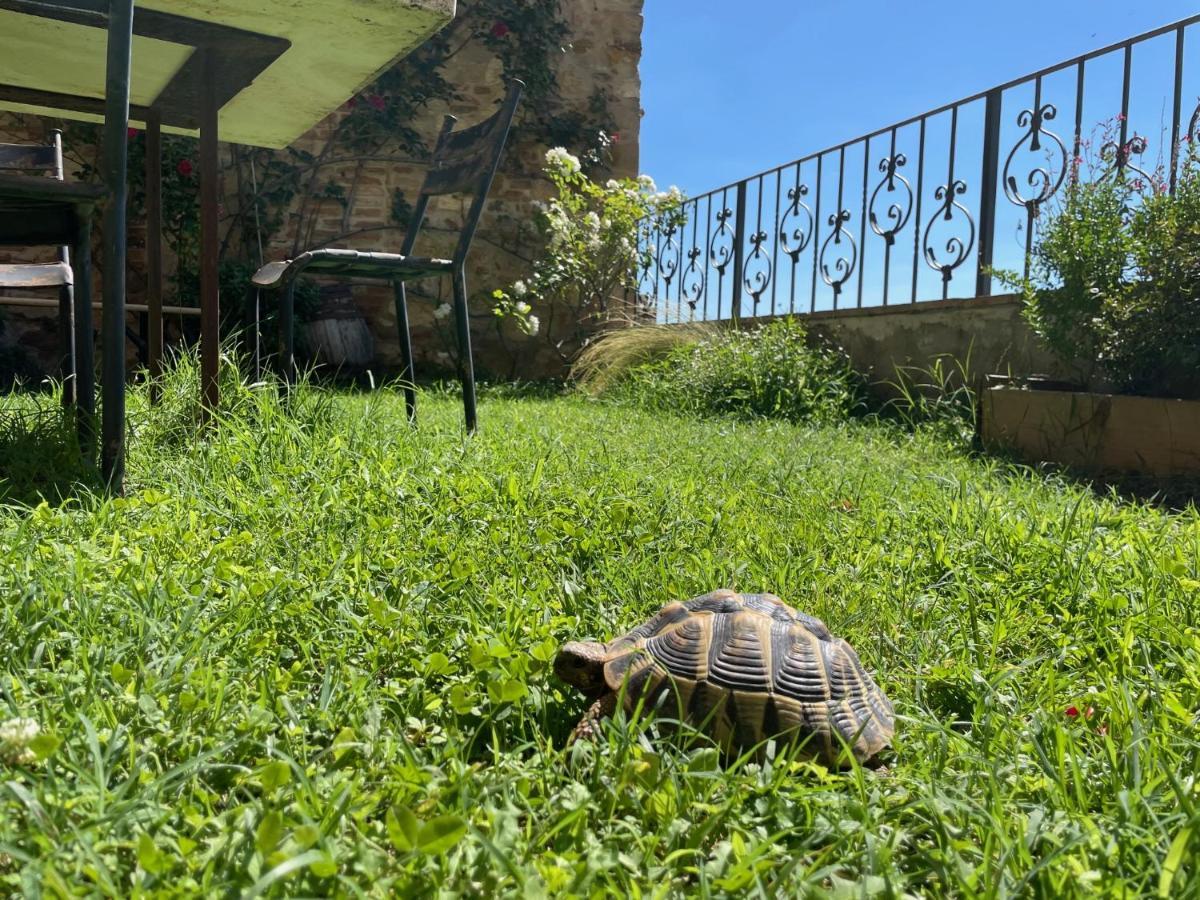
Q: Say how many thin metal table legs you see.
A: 2